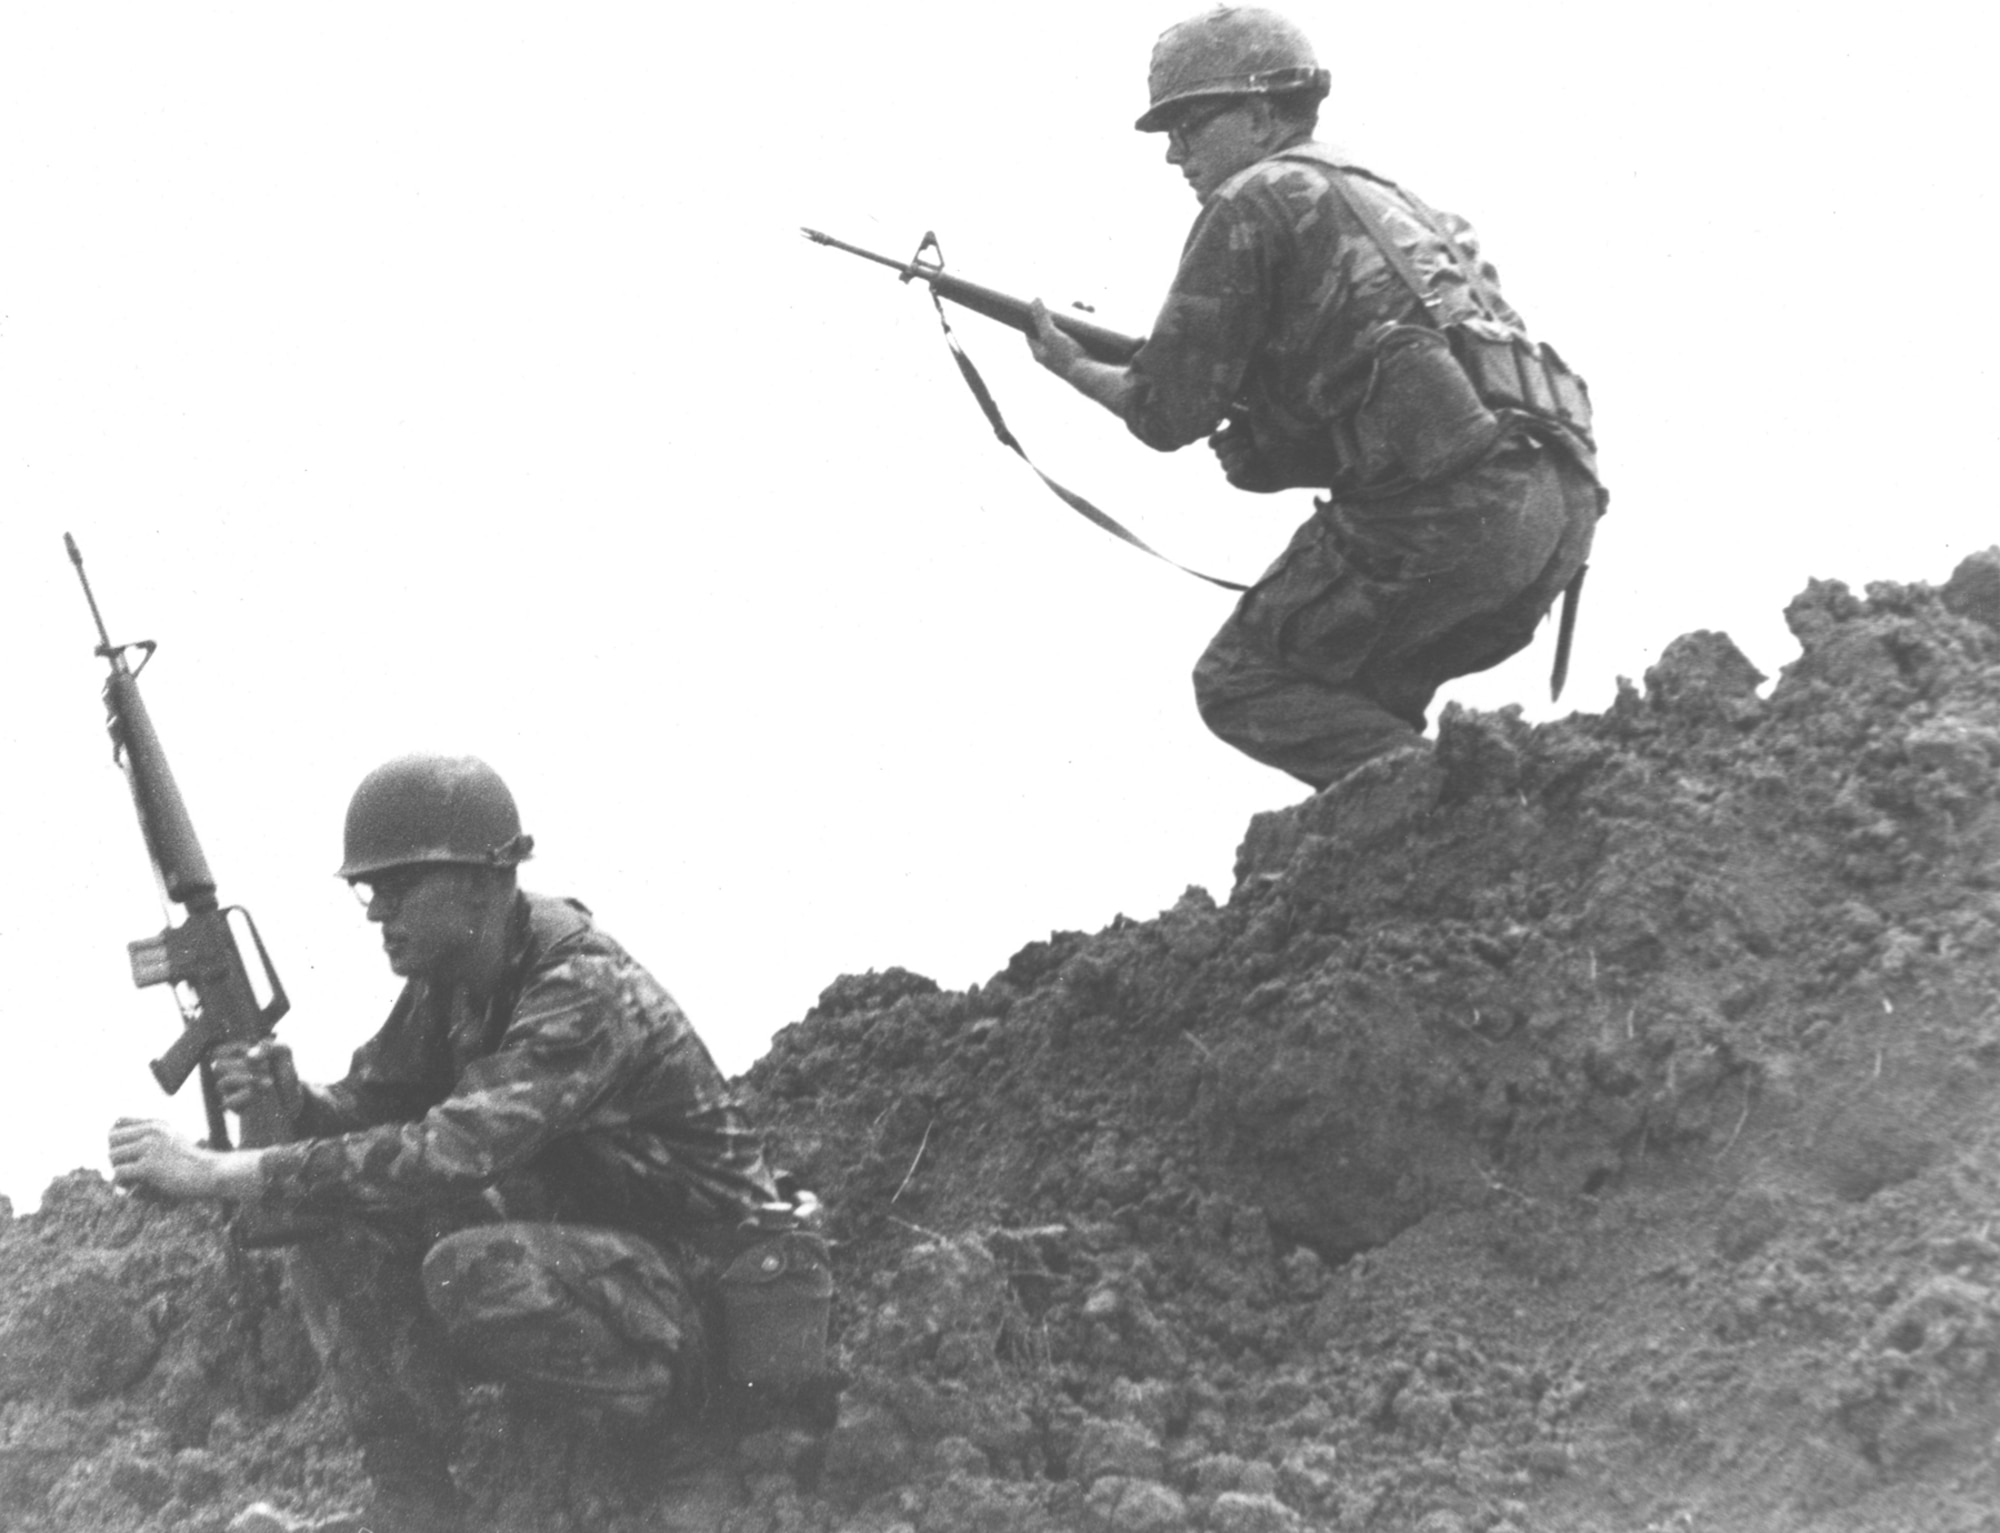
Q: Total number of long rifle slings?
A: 1